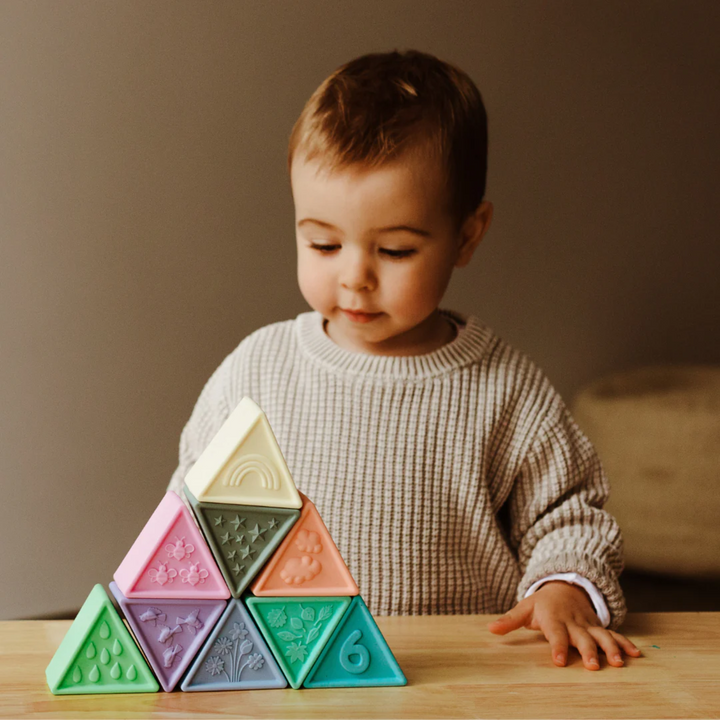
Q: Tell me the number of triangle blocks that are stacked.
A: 9